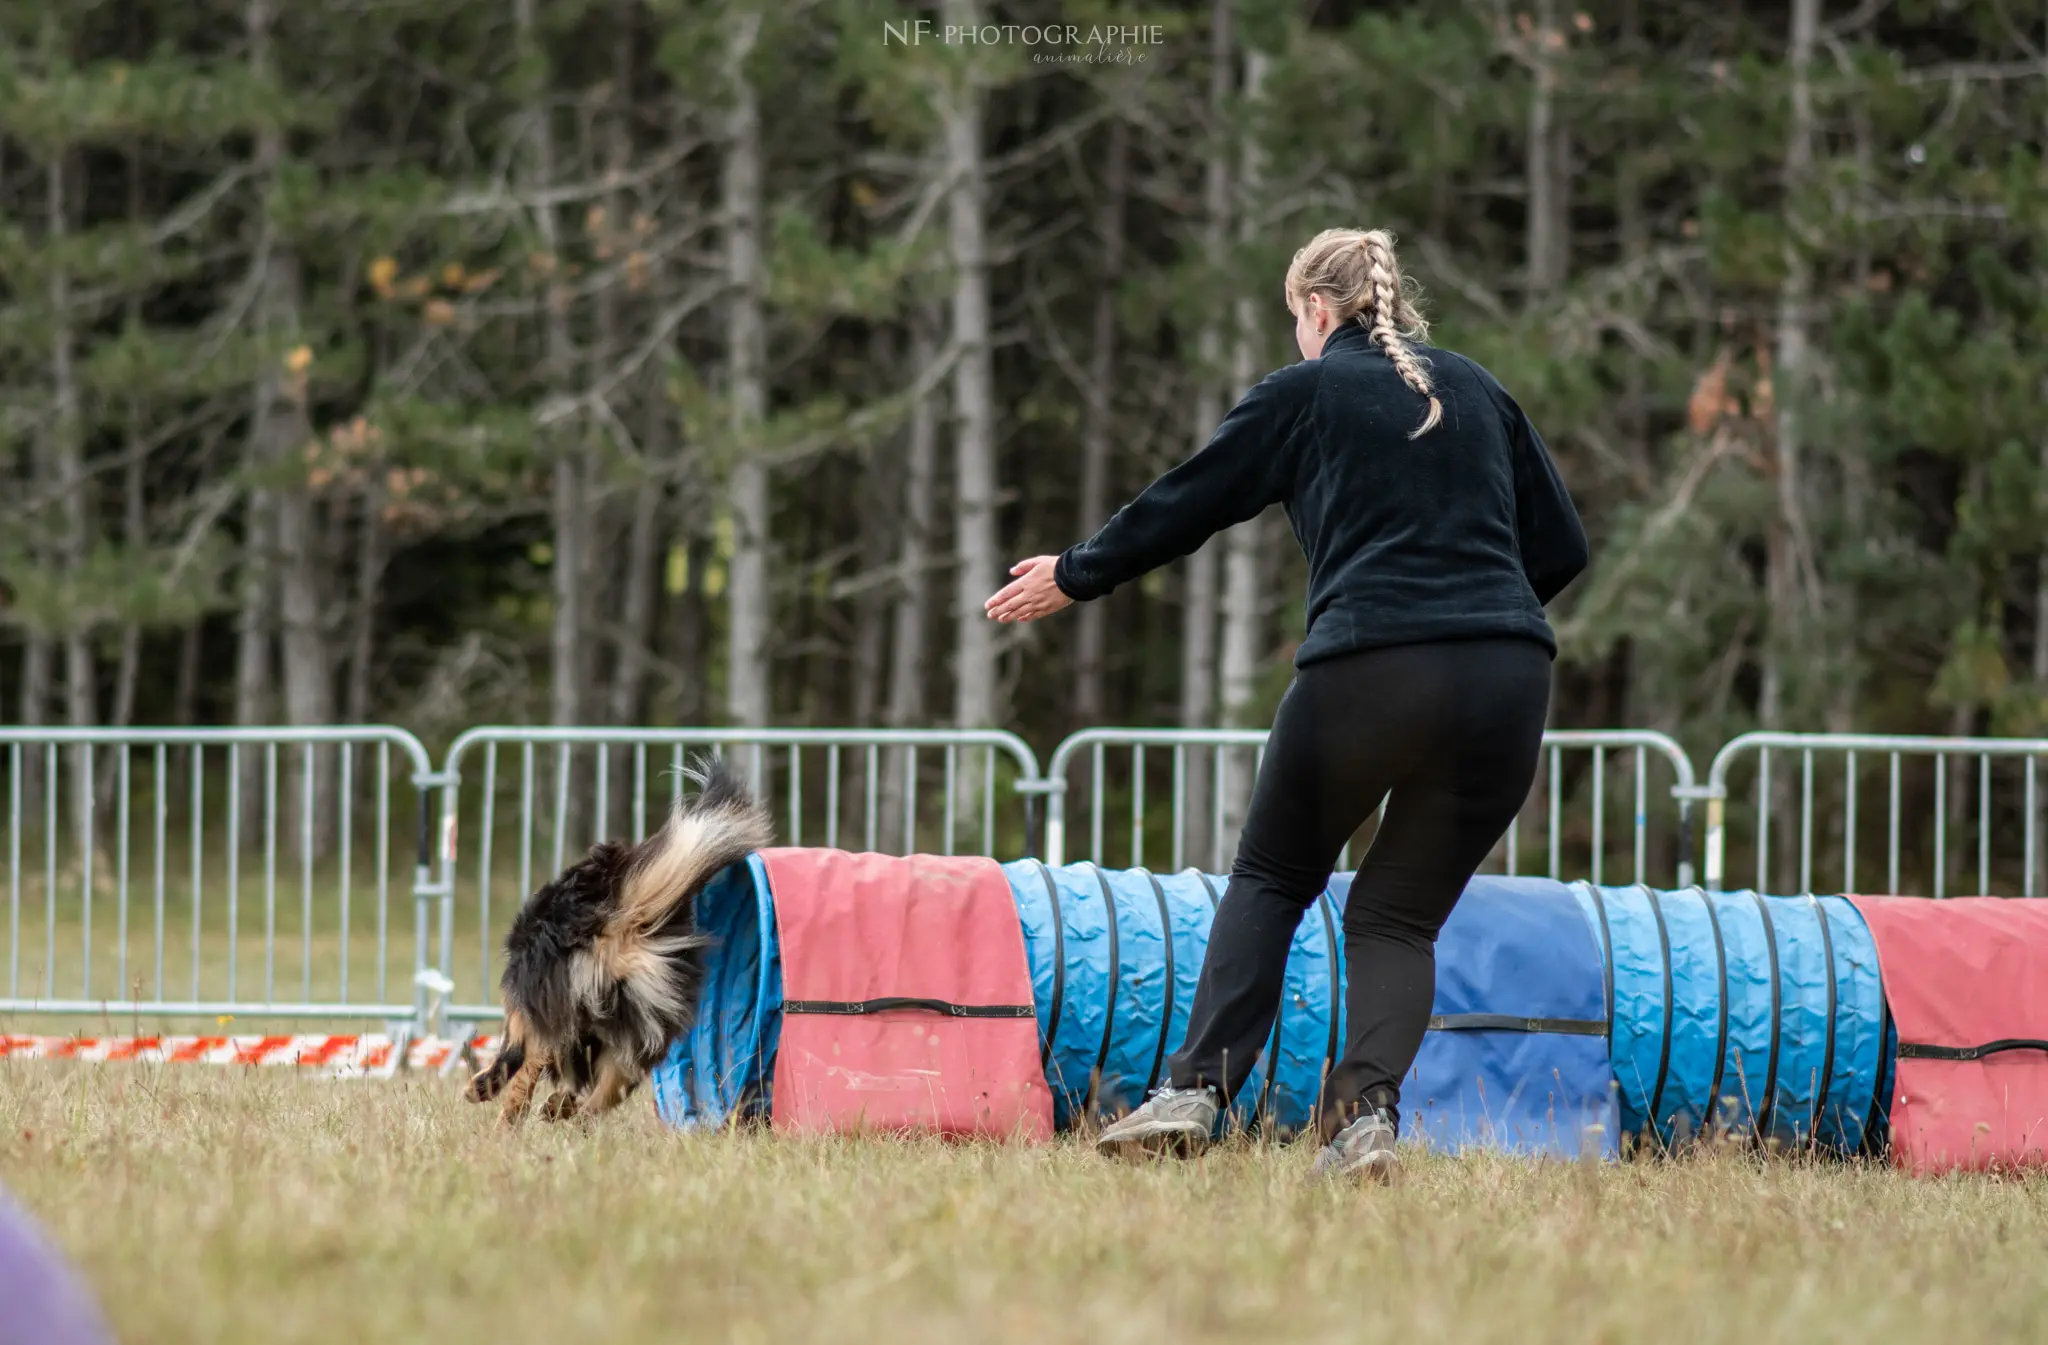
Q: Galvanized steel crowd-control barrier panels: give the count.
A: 4